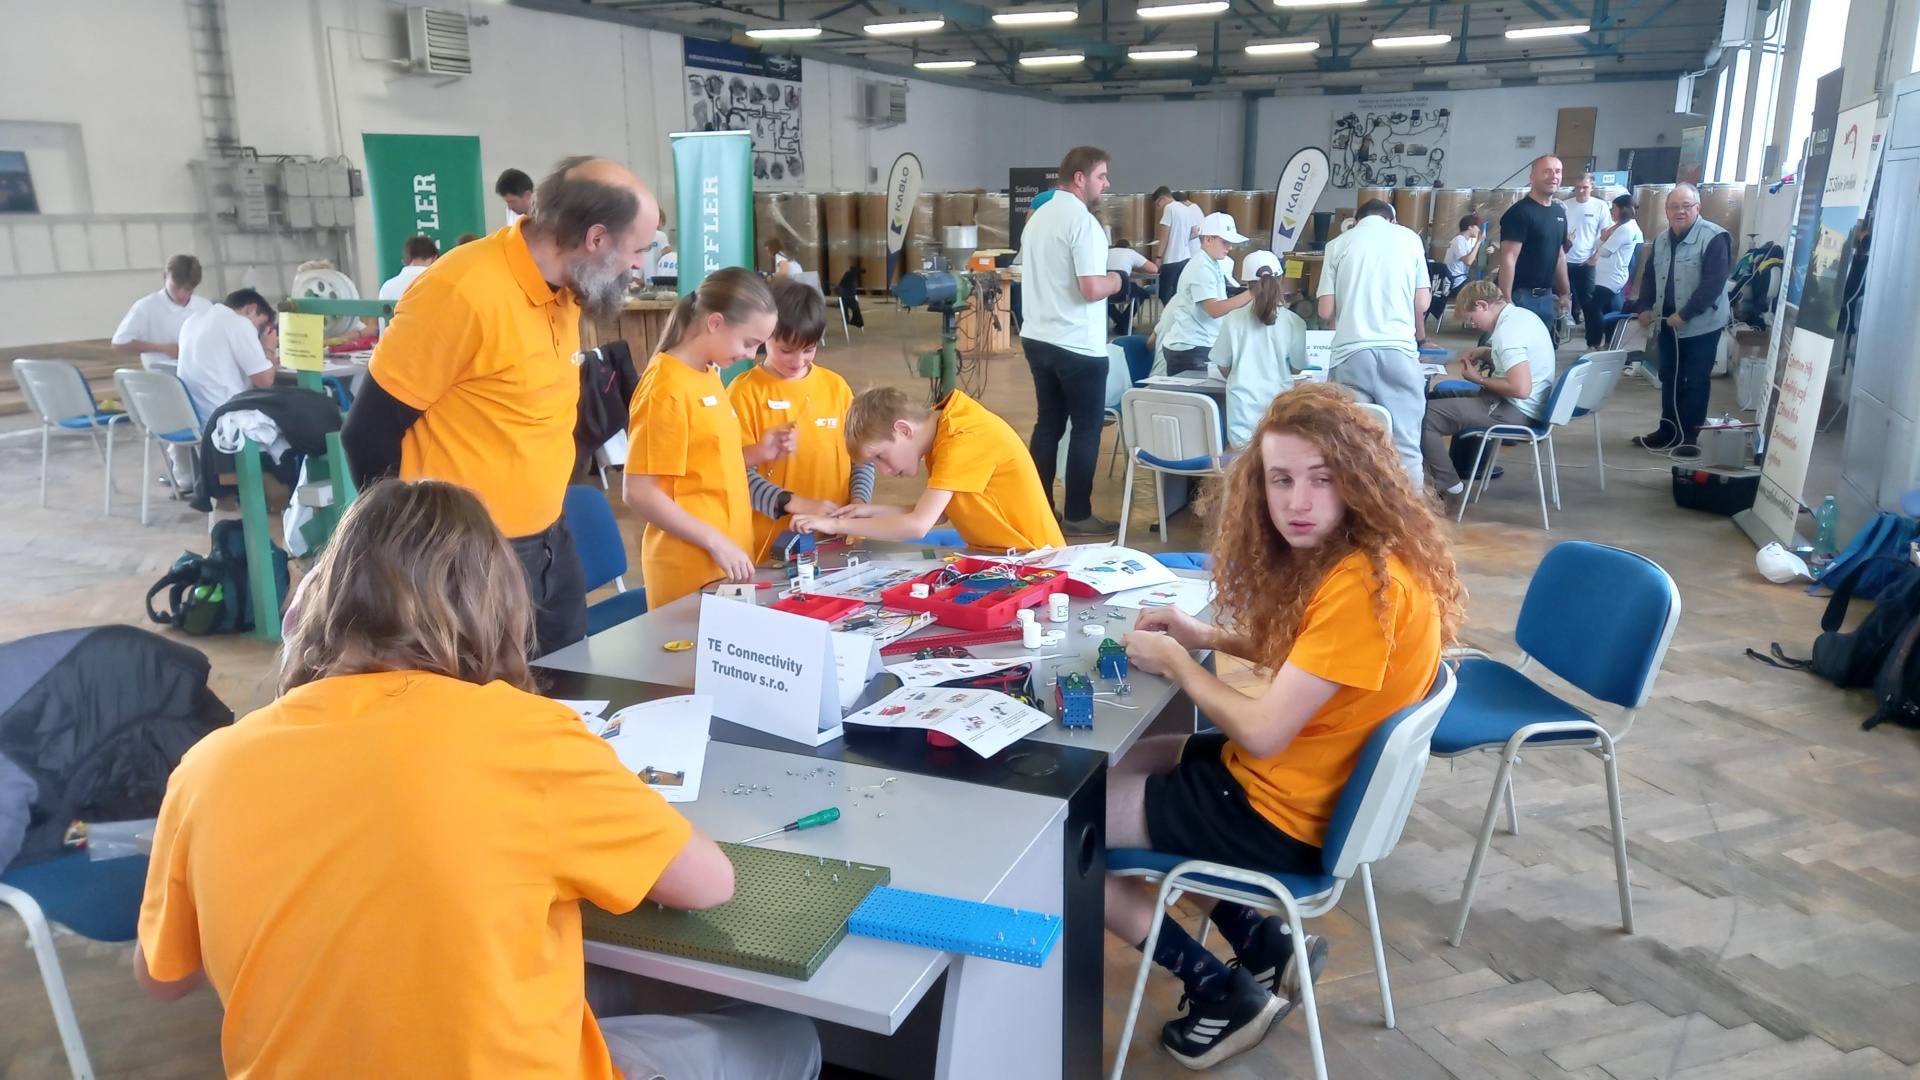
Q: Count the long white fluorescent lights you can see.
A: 11